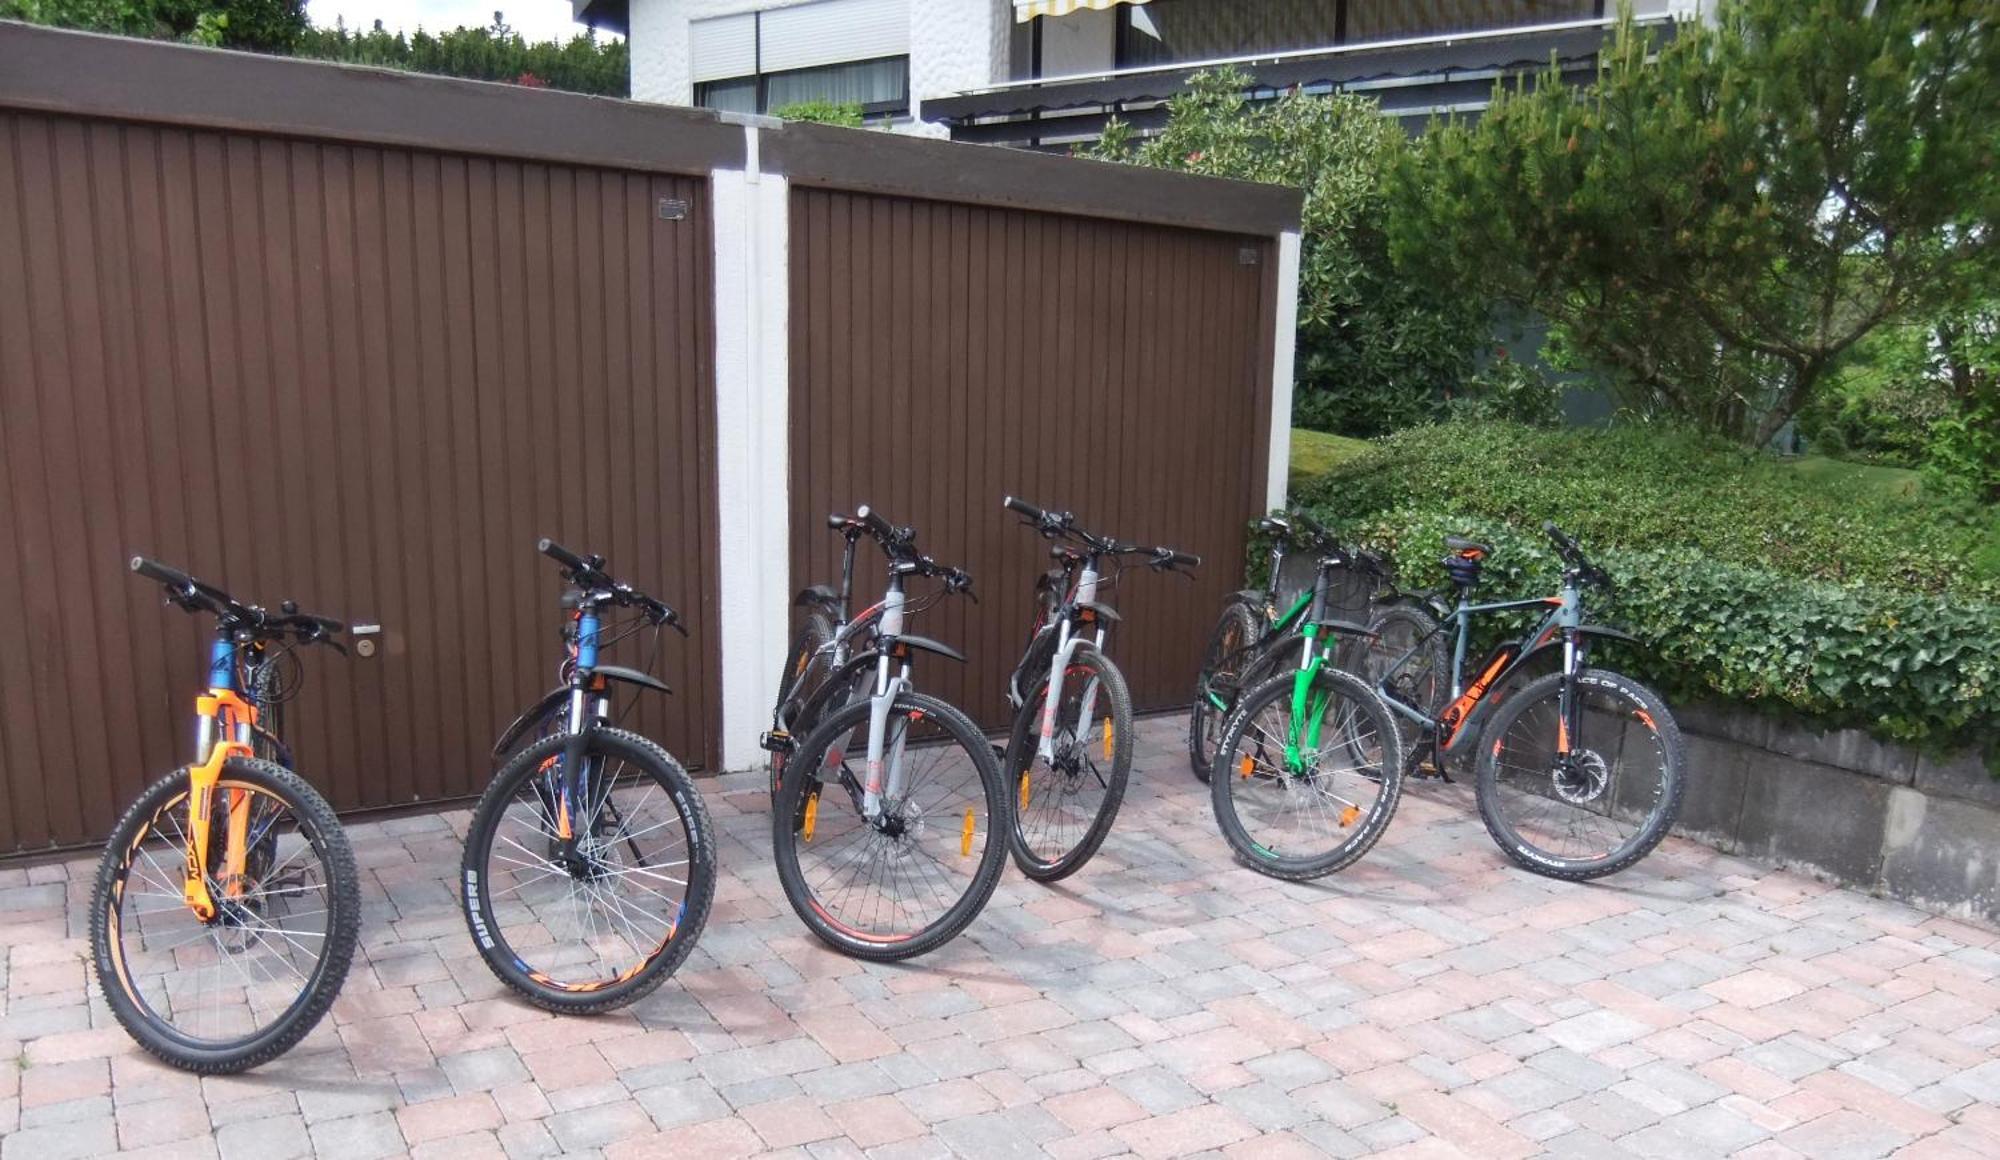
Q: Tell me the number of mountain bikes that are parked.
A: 6